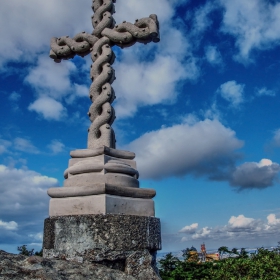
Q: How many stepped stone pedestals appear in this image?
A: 1